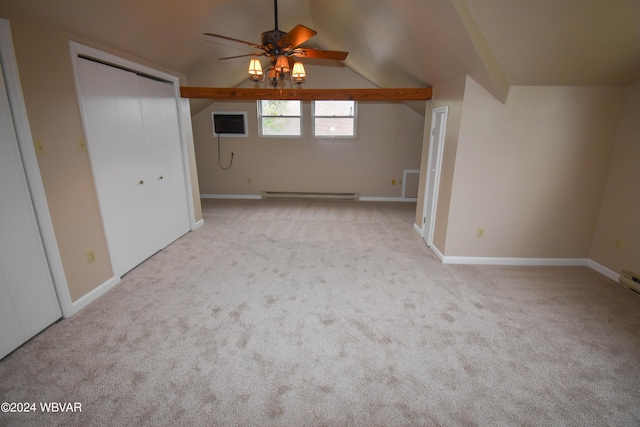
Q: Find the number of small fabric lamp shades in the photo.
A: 4